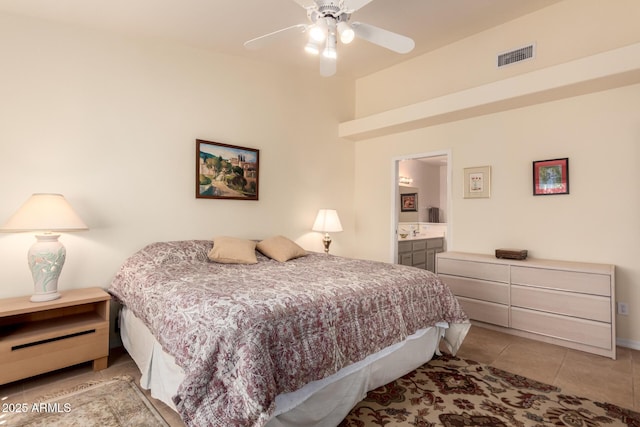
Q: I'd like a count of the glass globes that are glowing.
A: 4